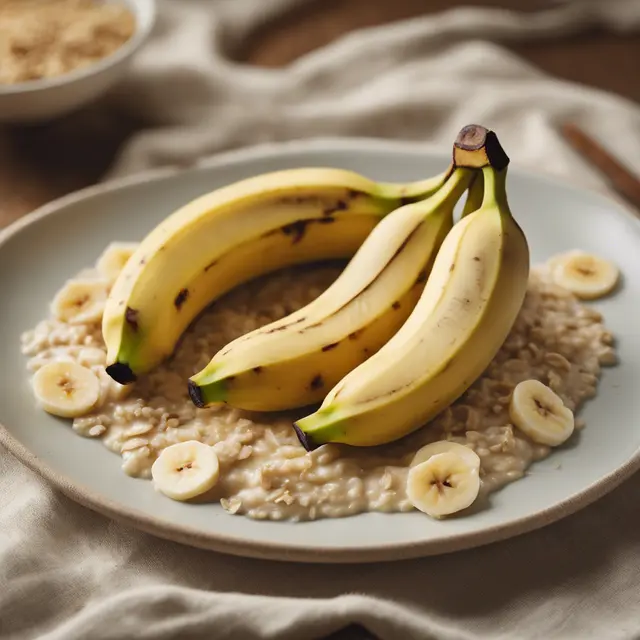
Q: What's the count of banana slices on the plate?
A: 8